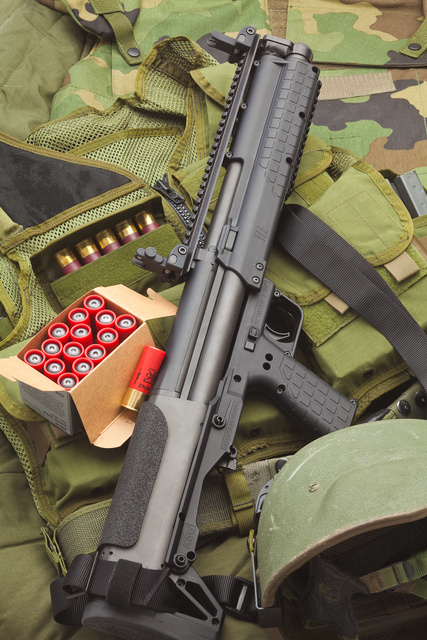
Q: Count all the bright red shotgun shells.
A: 15